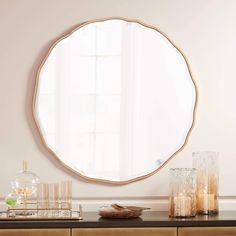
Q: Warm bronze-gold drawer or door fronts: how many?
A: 3